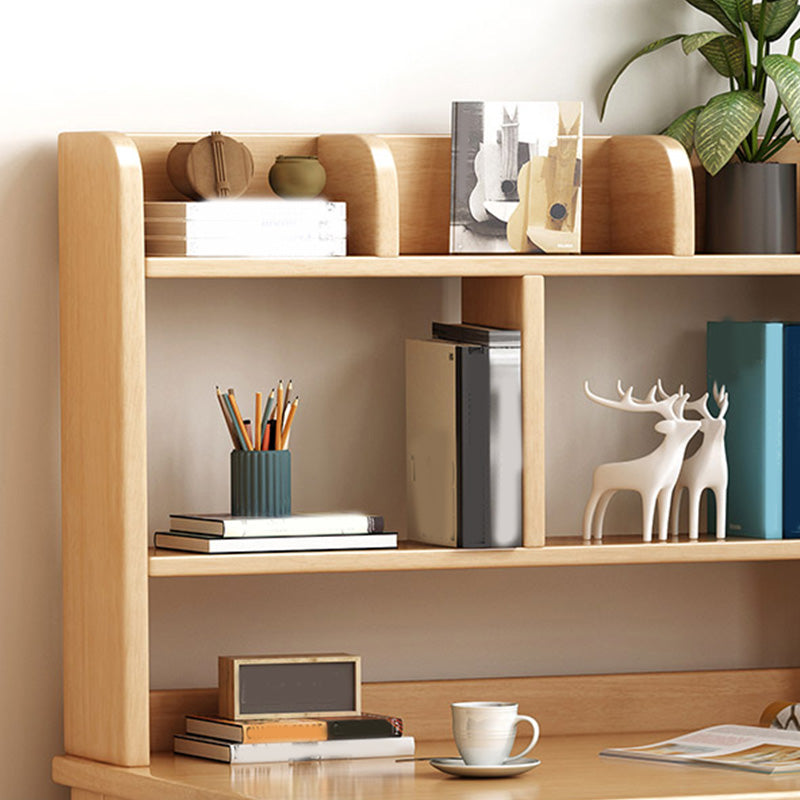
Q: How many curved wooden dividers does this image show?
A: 2